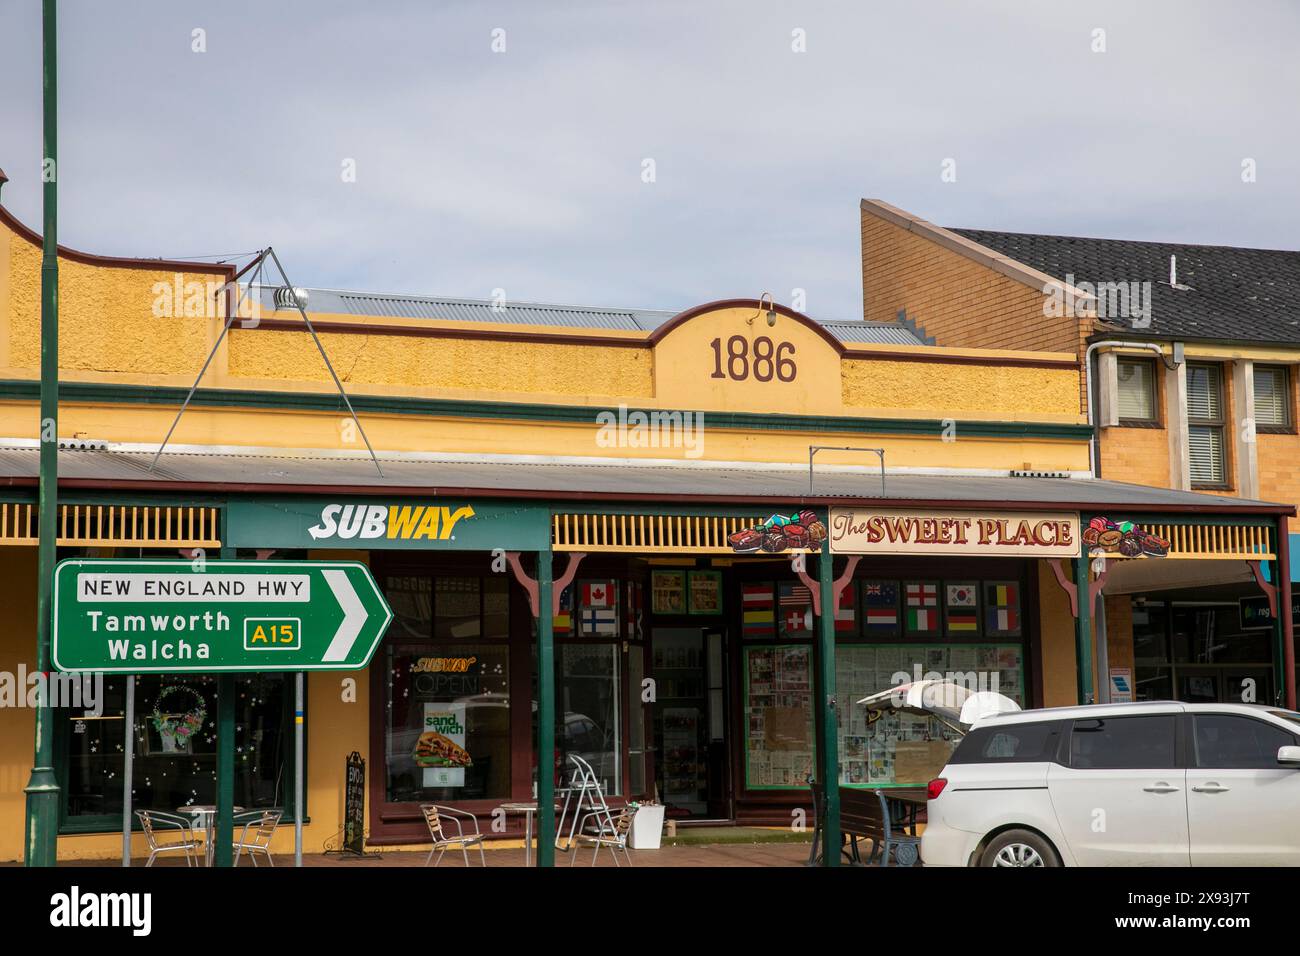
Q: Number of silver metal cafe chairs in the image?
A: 4